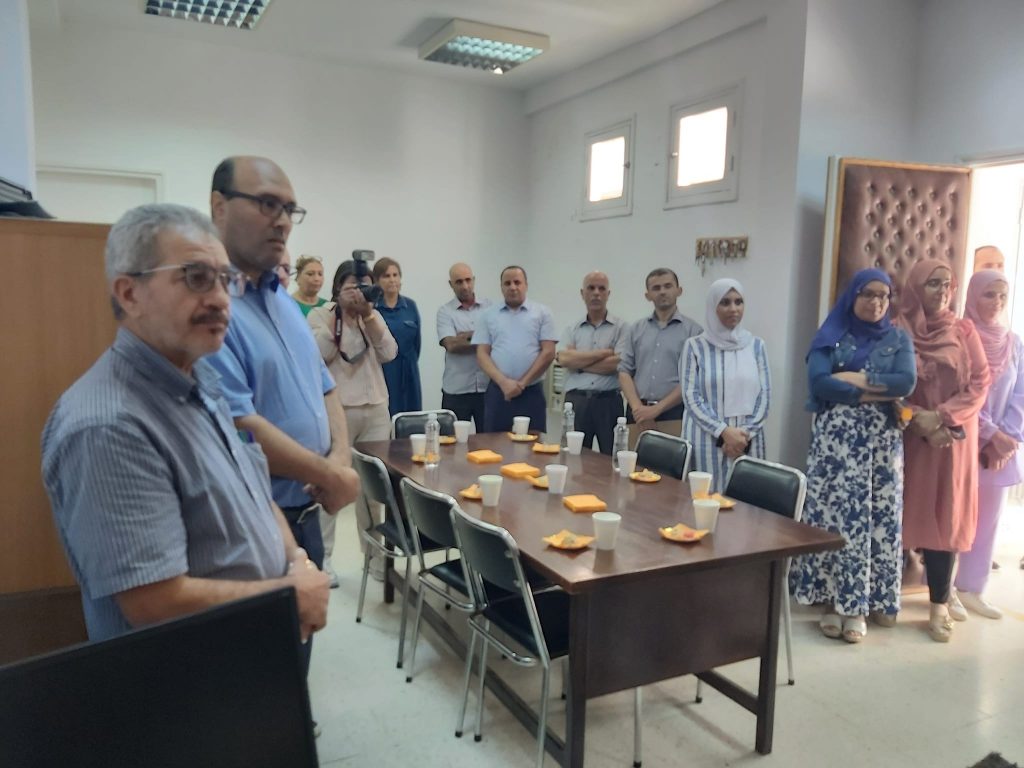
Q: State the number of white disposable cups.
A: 10